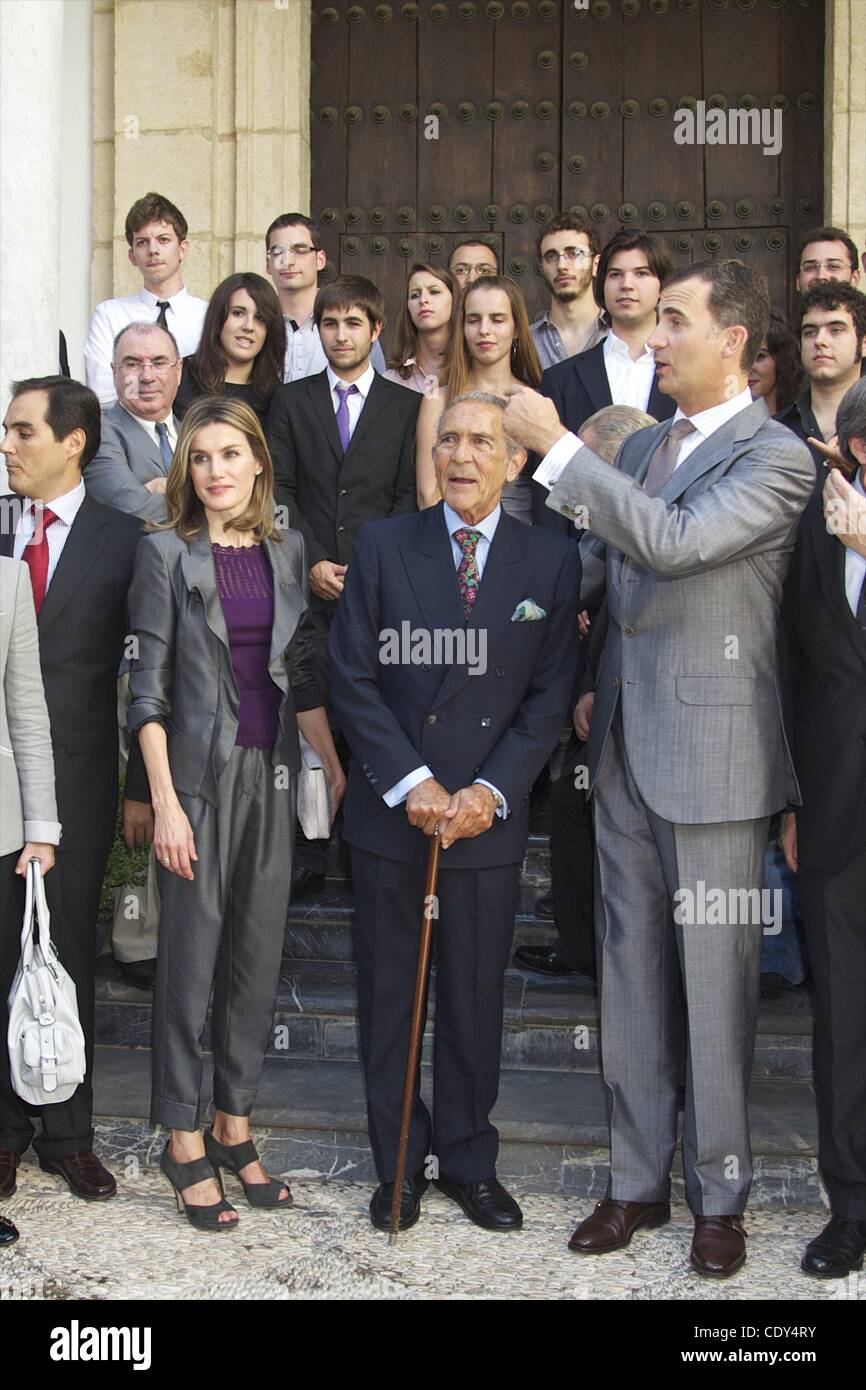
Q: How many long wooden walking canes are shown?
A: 1